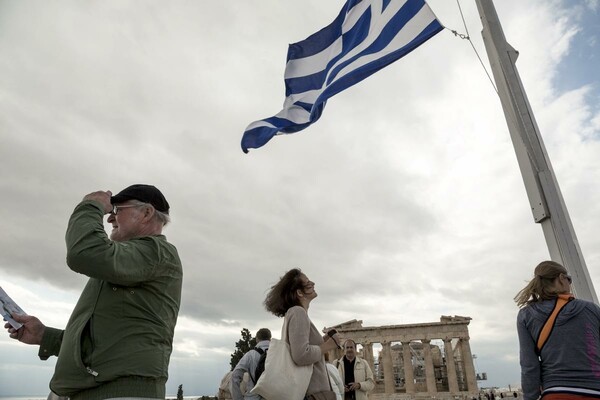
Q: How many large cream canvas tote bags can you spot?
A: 1